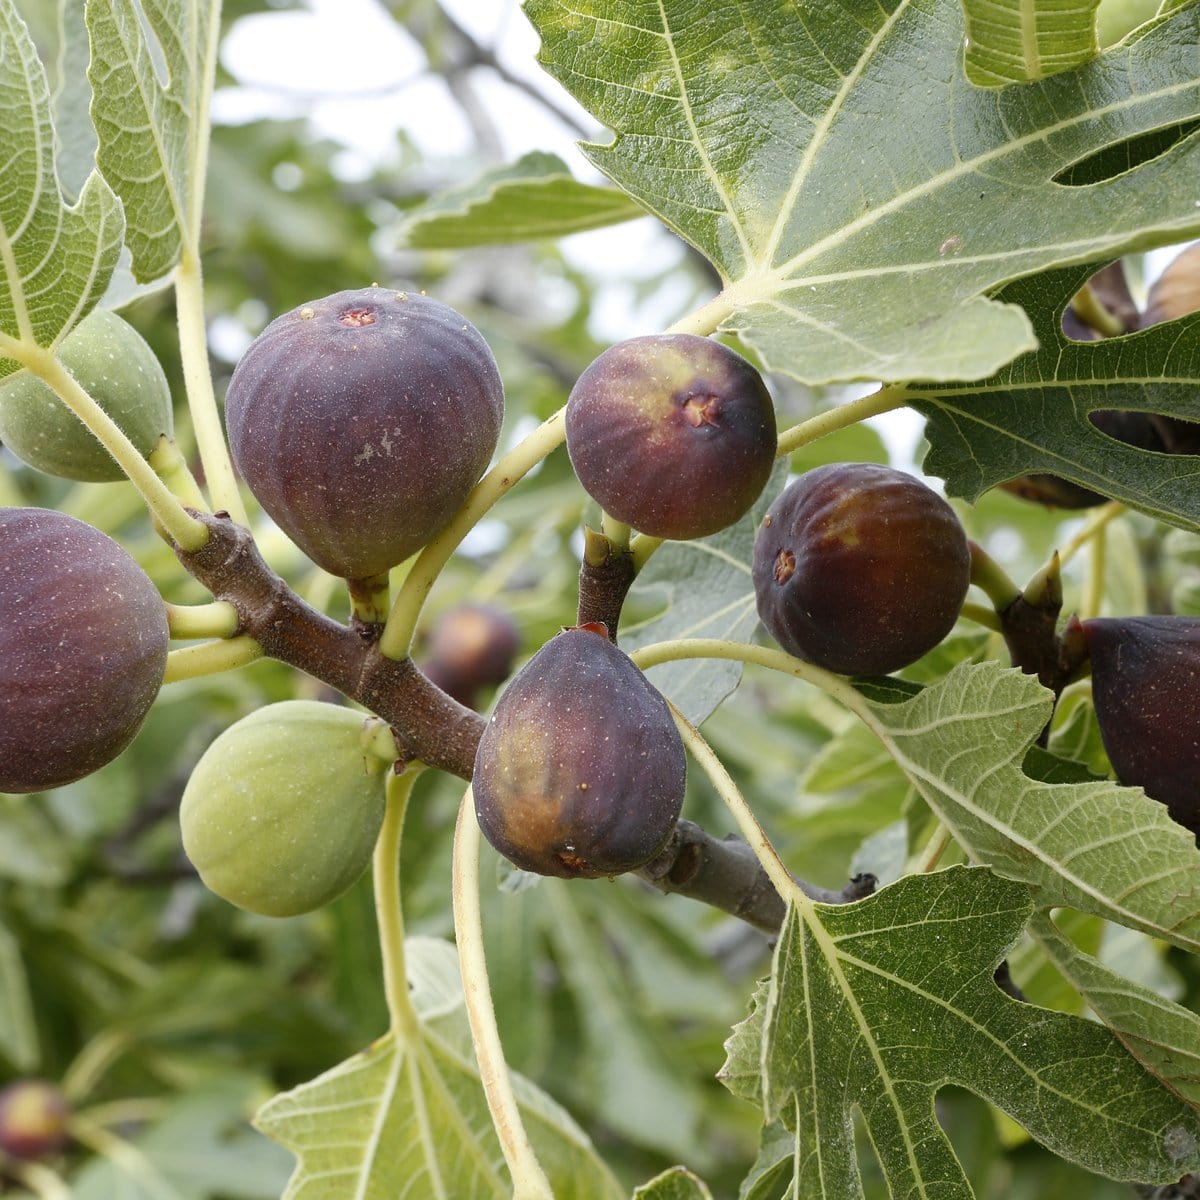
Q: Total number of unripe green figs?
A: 2